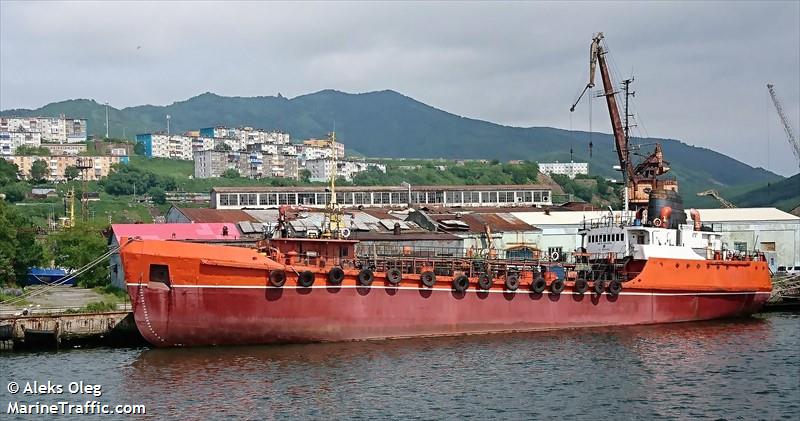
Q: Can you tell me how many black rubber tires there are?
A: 14